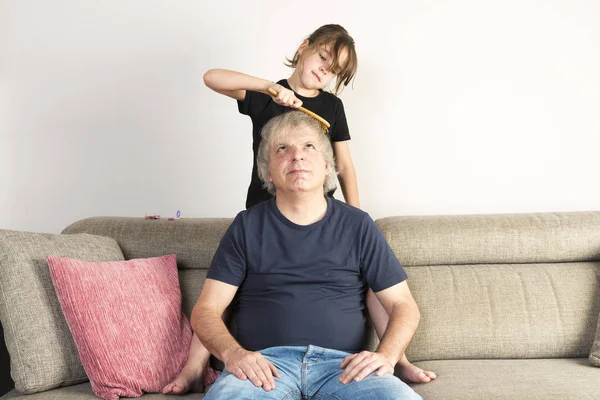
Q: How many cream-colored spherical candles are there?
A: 0